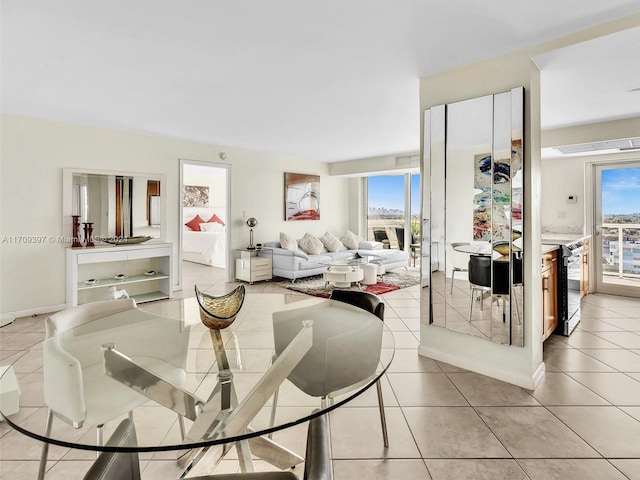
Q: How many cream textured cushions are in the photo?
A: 4